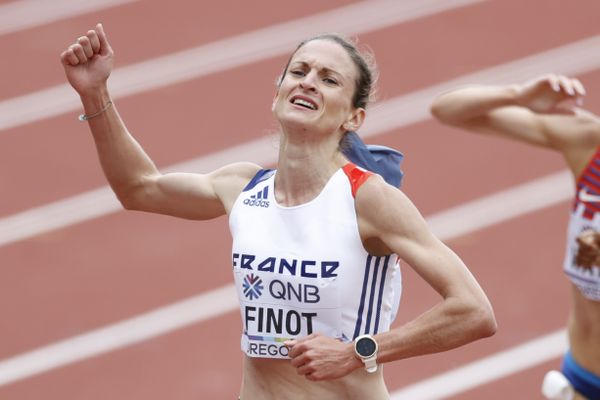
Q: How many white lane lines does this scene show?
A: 5